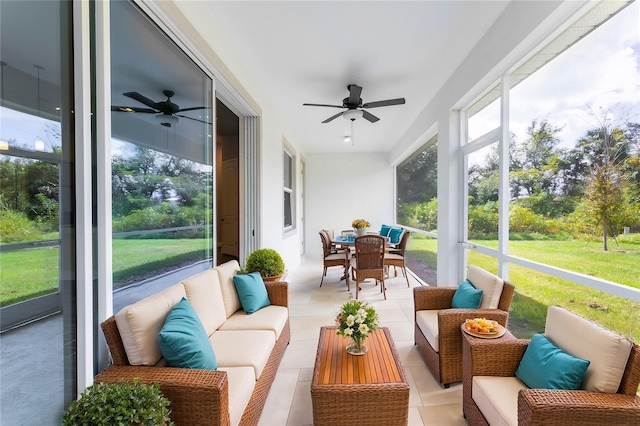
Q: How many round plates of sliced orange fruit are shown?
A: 1